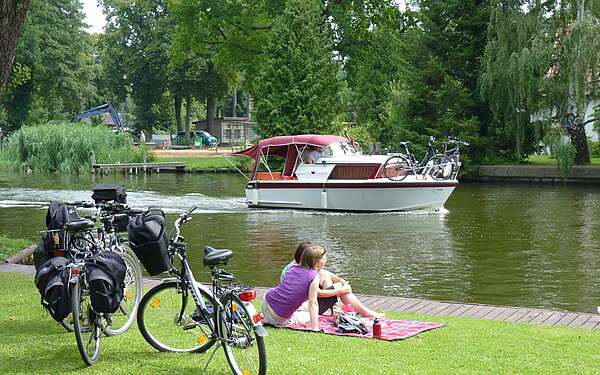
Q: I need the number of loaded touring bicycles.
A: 3